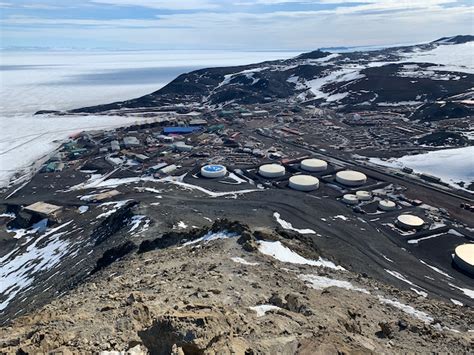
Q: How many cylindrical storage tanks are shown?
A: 10